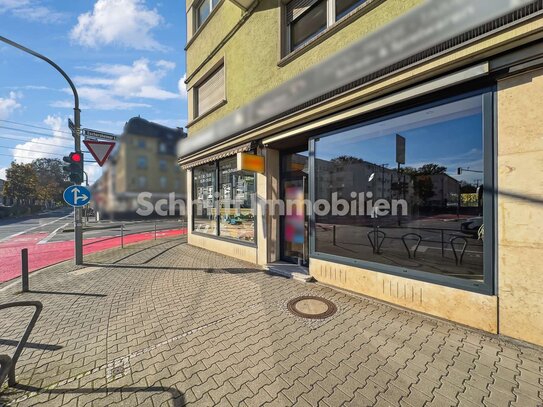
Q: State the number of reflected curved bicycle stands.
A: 3